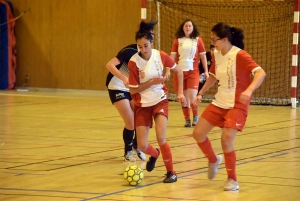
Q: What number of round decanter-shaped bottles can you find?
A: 0